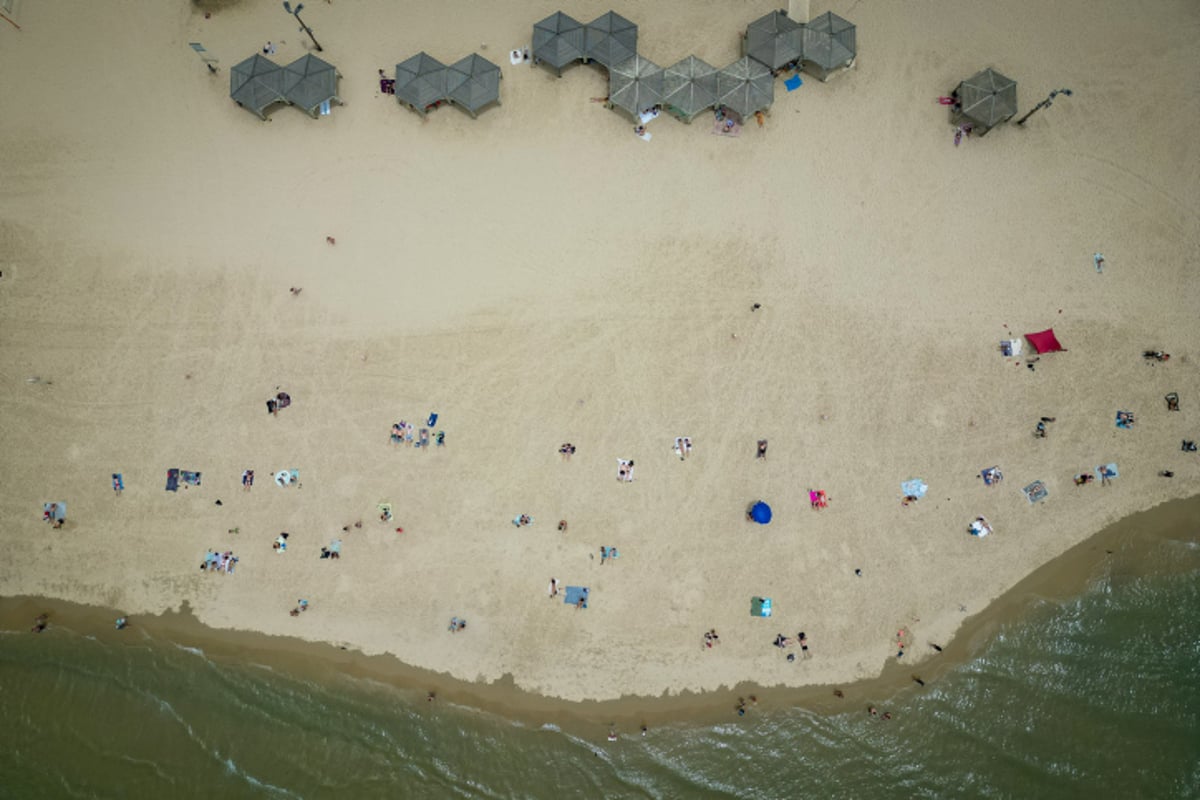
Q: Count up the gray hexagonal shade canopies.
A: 12